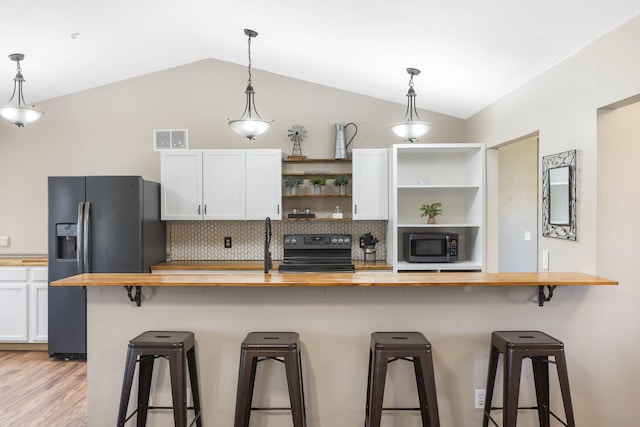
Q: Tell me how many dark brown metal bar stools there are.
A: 4